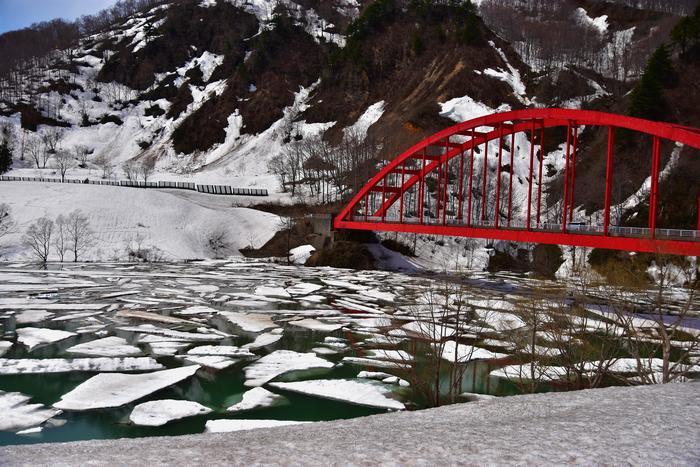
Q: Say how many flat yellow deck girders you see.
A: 0